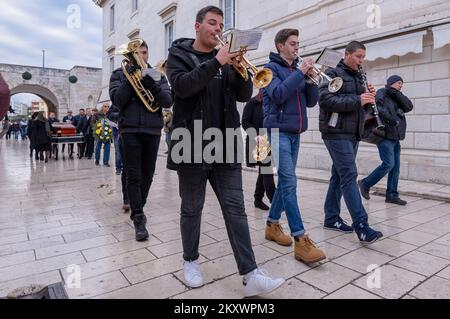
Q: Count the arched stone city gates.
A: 1